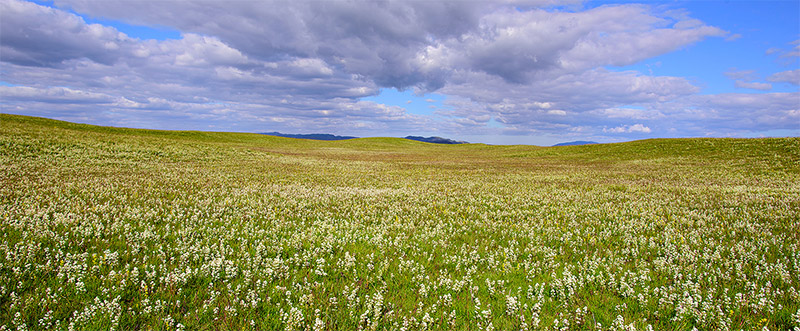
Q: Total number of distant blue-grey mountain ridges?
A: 3